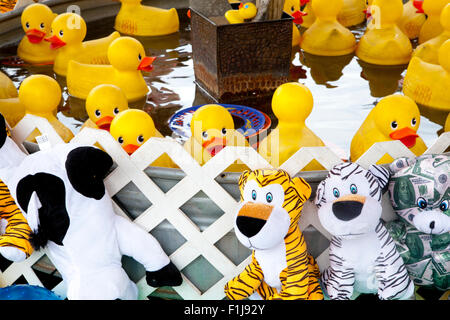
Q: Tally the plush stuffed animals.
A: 5